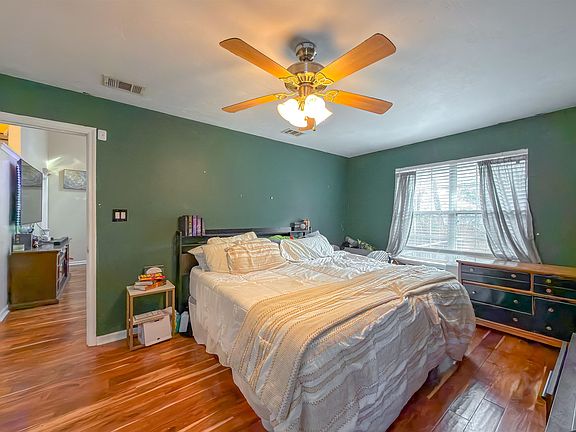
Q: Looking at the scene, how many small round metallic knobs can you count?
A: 9